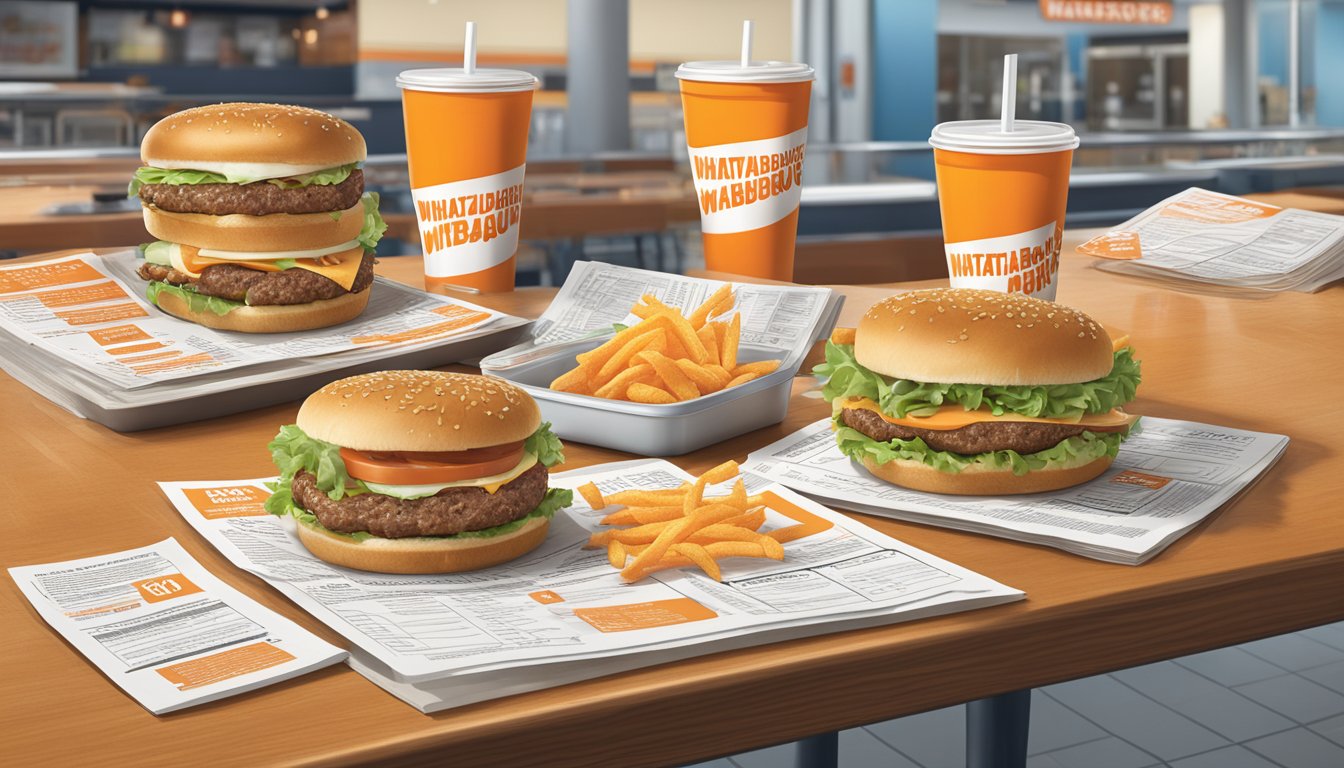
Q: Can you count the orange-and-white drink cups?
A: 3